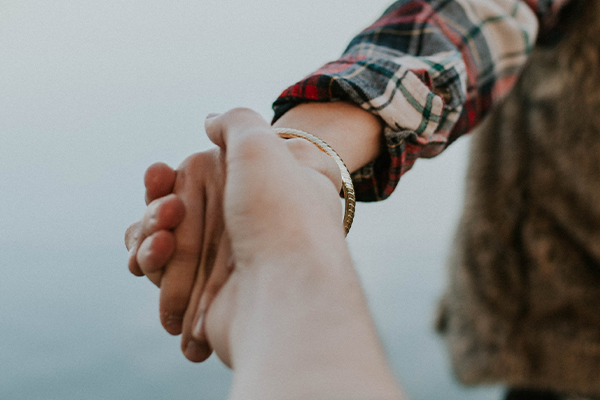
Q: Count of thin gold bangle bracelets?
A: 1